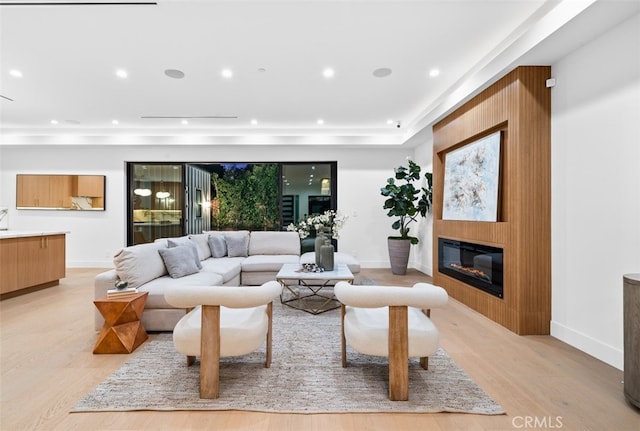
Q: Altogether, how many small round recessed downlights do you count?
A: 11